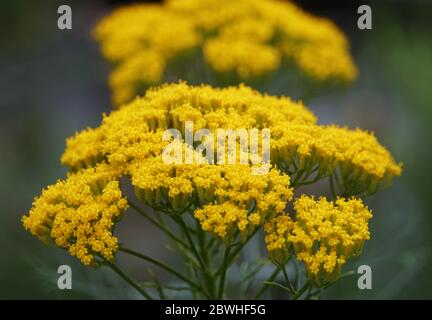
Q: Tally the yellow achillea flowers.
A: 2